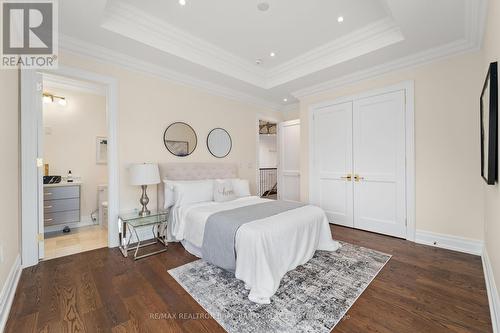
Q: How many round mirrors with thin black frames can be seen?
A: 2